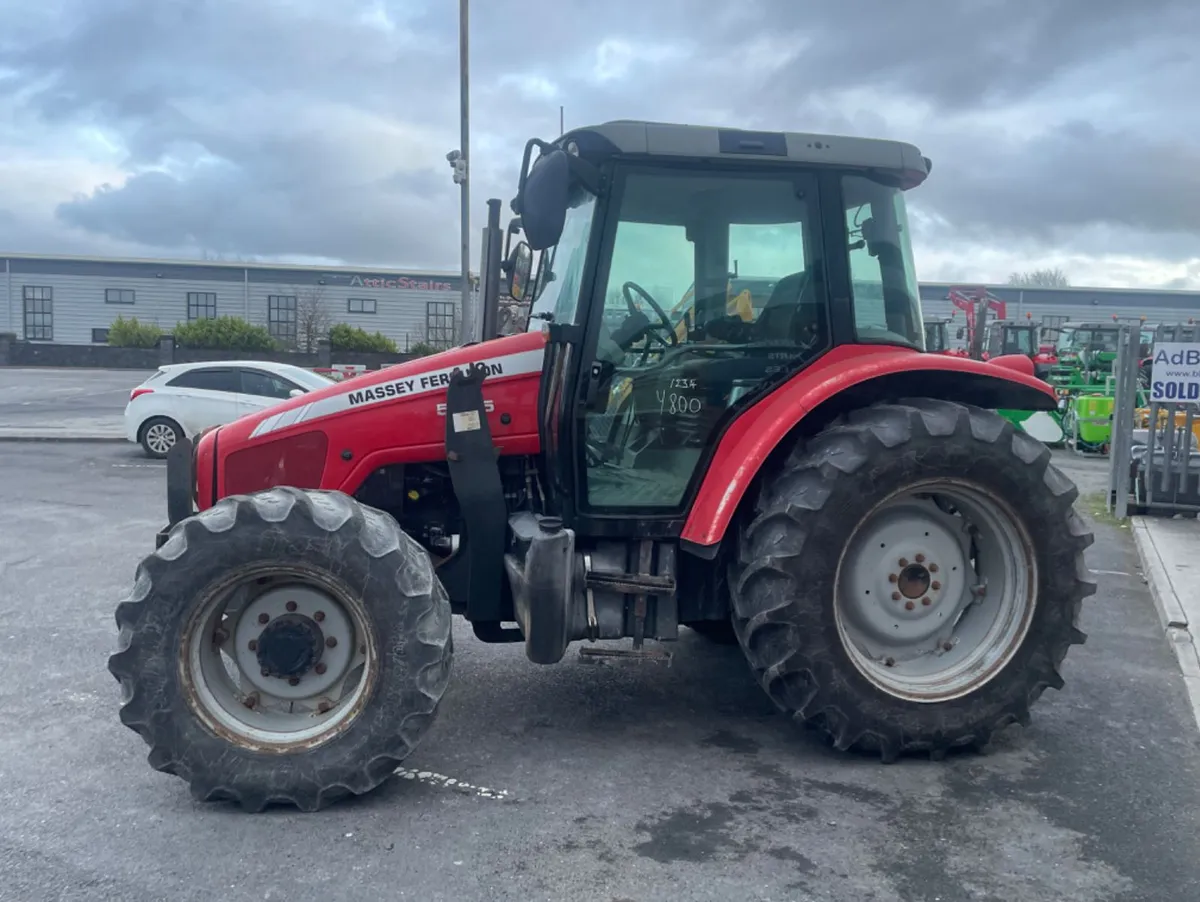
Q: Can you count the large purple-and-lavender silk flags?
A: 0